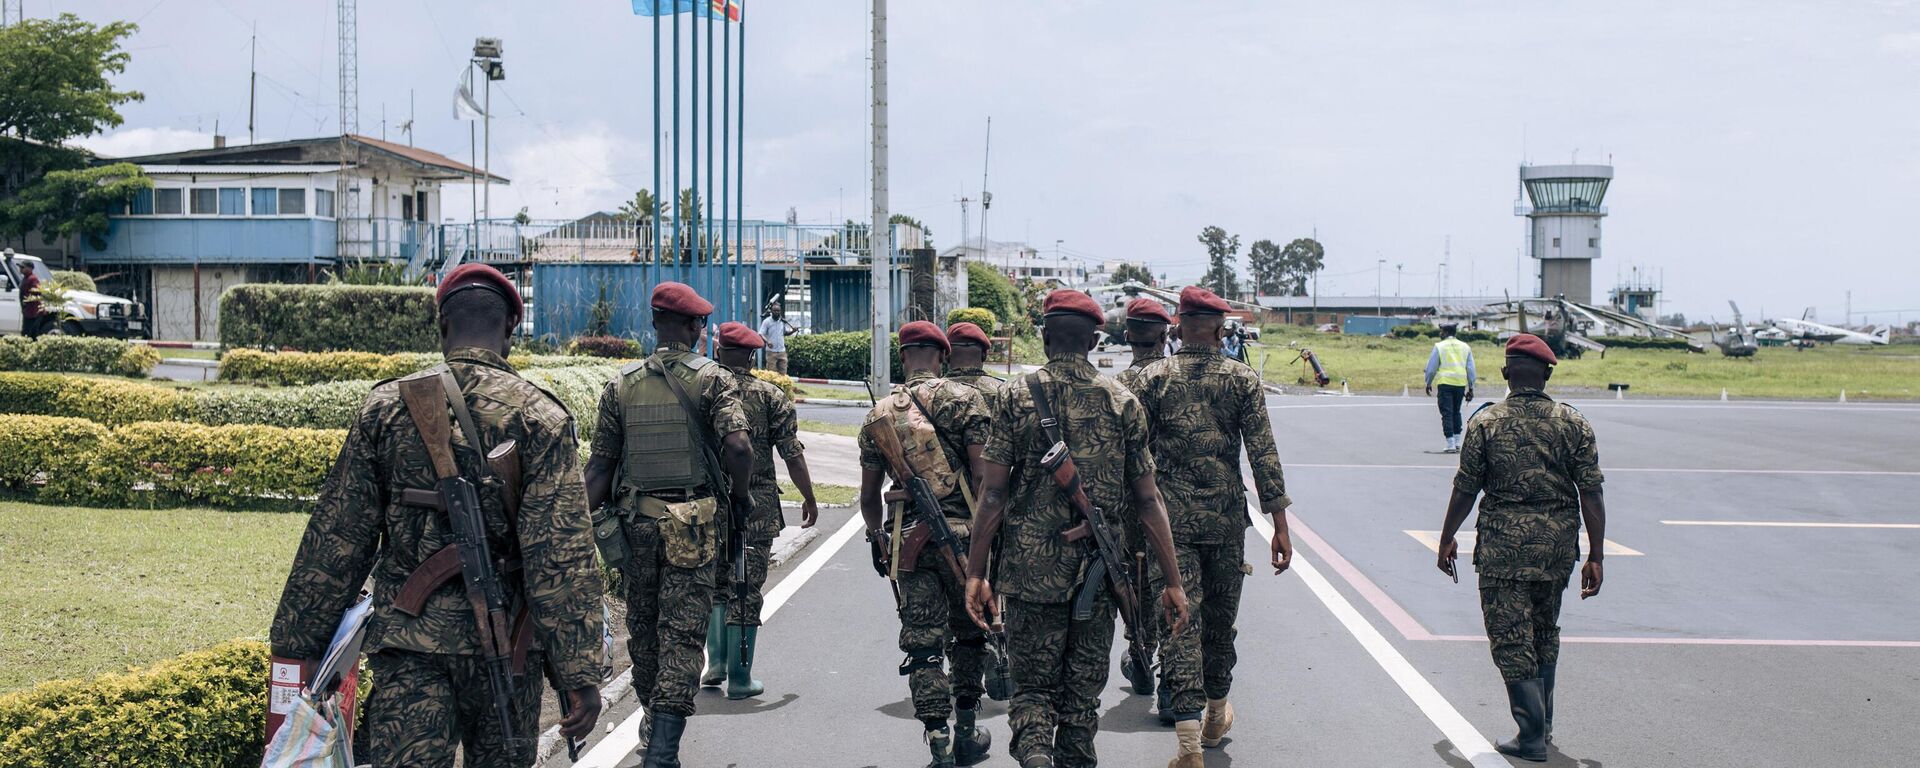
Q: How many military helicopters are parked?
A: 3